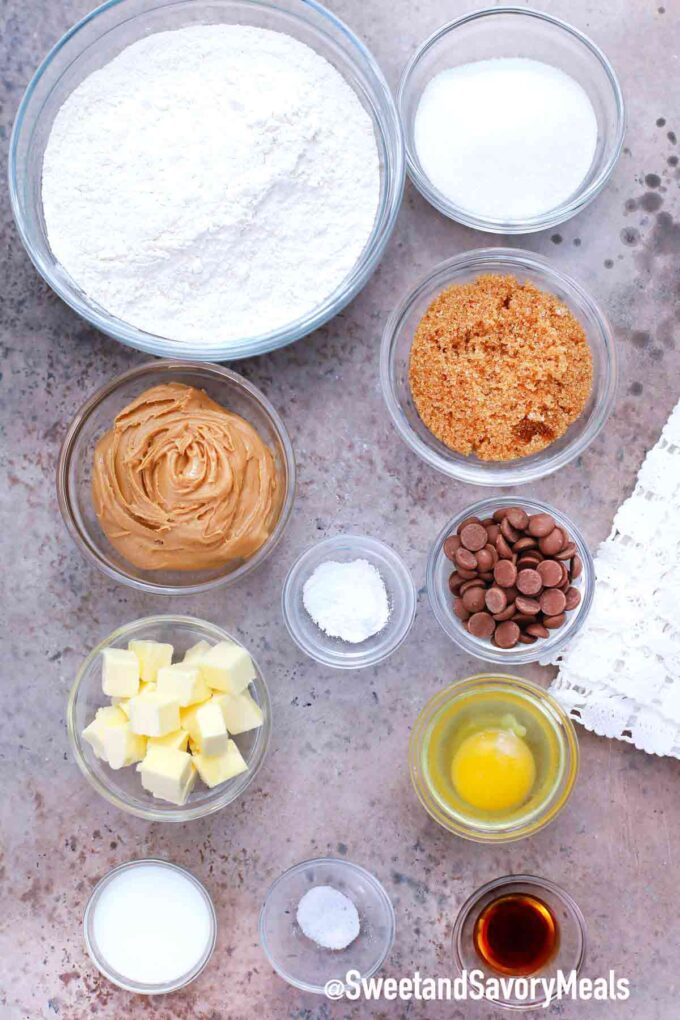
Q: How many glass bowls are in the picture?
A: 11